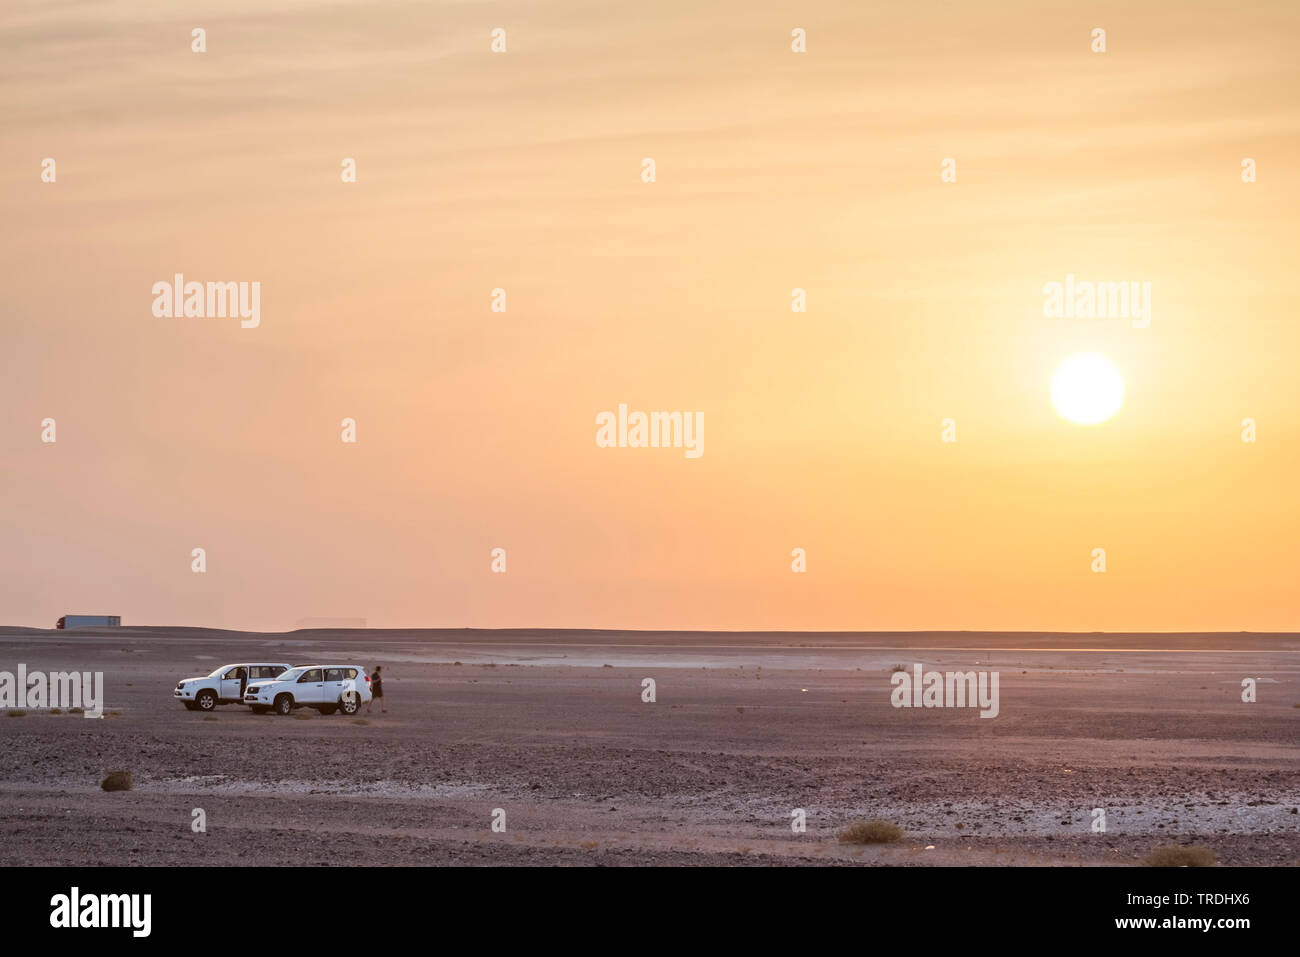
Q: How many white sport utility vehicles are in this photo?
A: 2